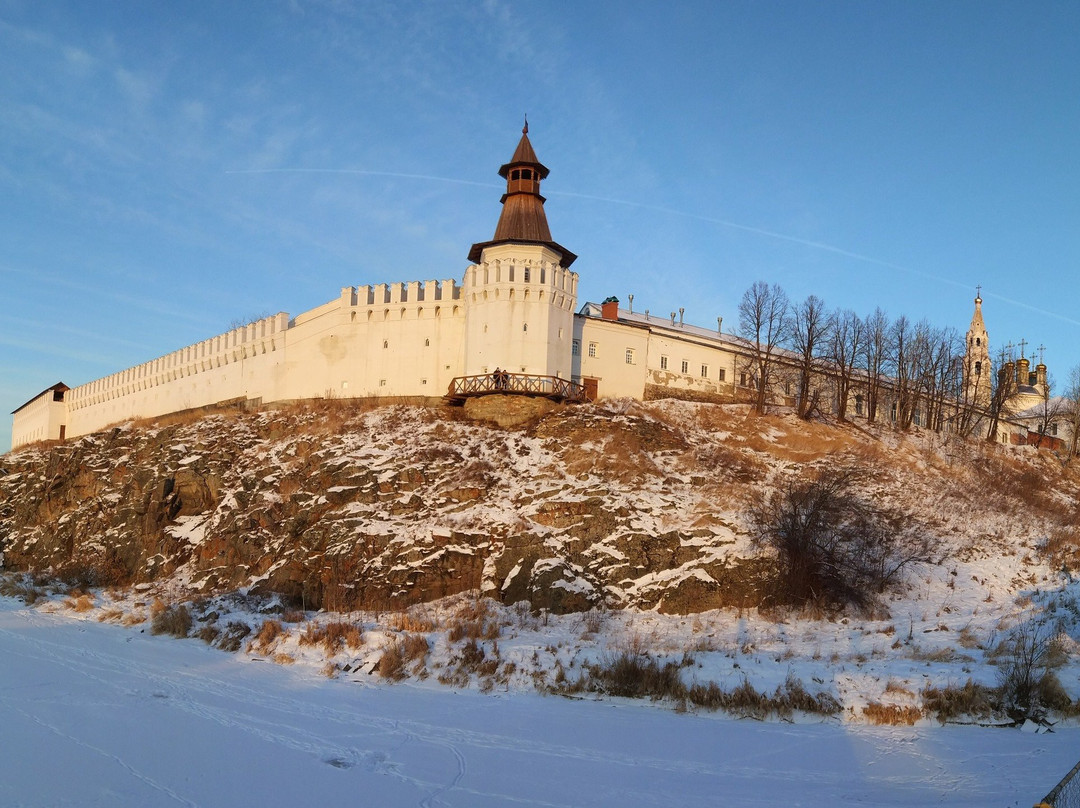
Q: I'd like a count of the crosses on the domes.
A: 6